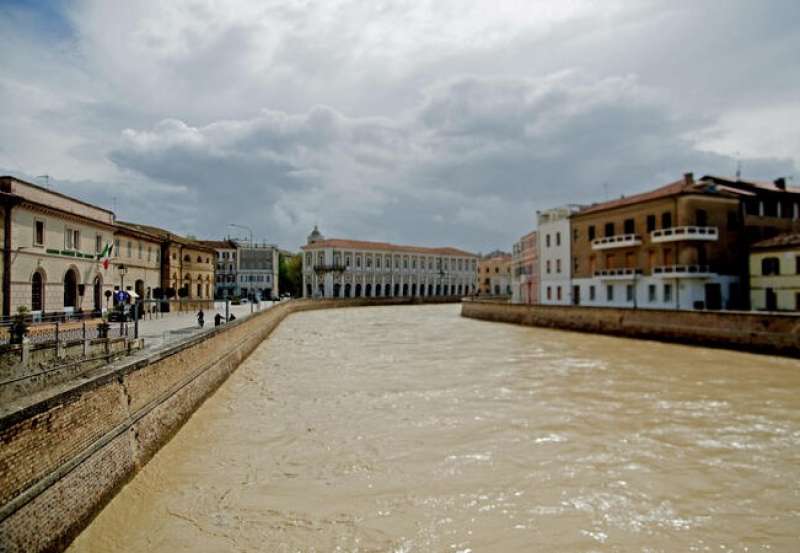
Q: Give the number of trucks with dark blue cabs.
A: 0